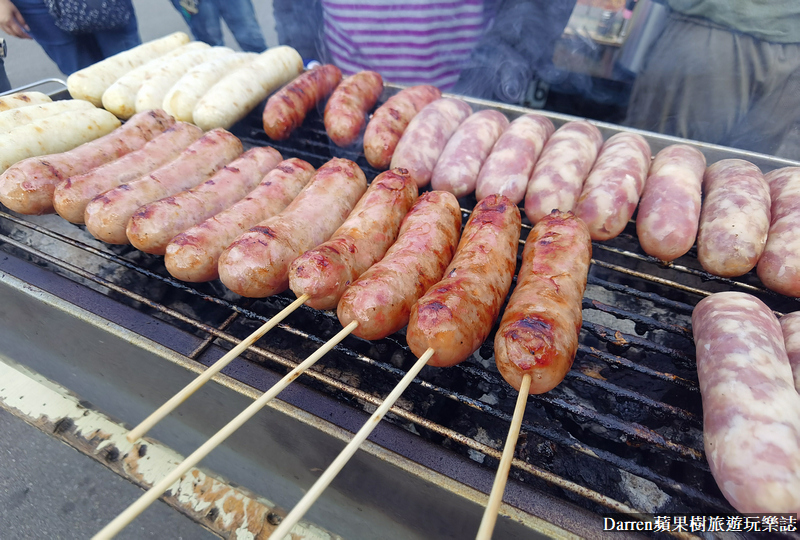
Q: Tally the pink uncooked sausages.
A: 10